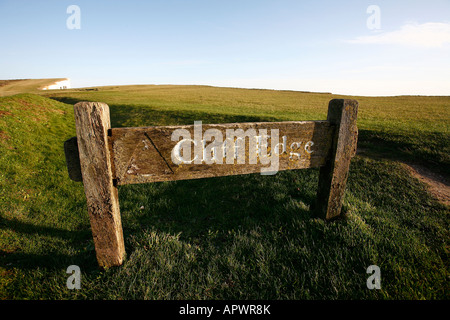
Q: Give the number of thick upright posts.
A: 2